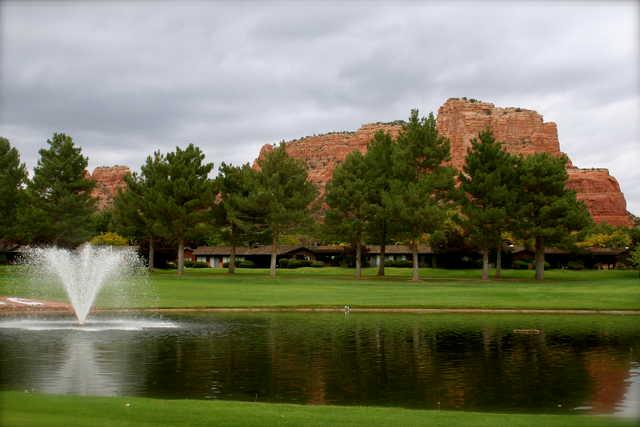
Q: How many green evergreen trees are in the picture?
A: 12